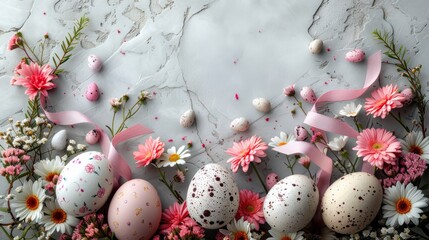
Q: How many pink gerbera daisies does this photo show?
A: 7